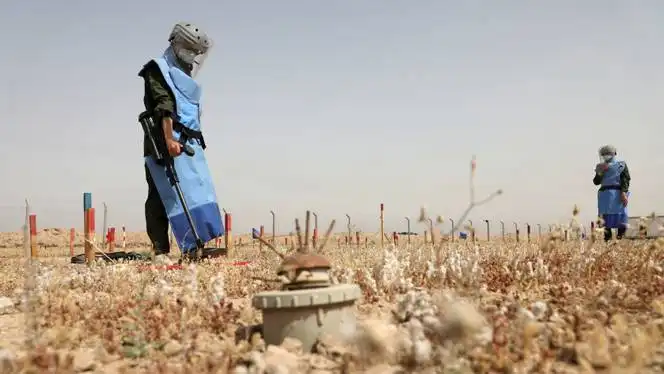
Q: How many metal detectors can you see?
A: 1